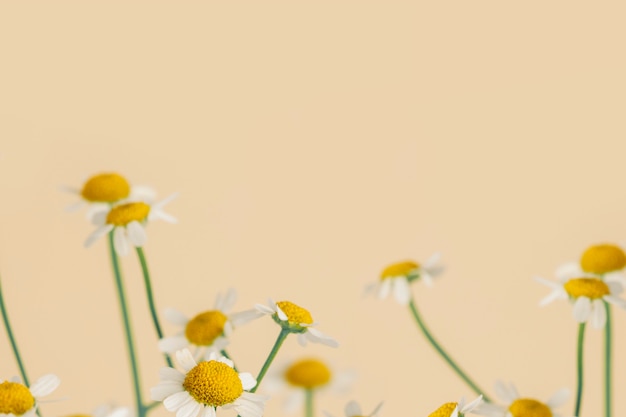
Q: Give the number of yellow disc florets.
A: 12